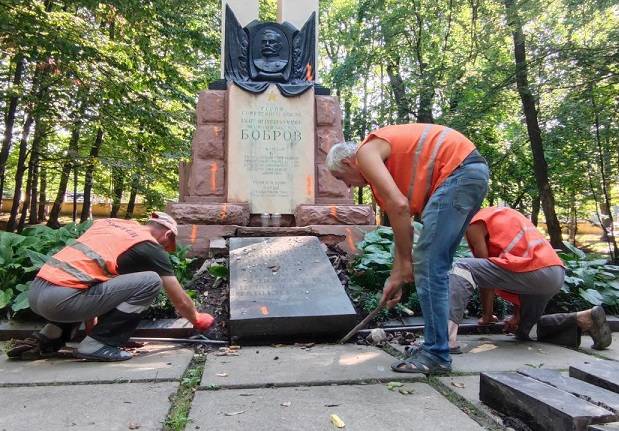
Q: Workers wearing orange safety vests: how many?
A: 3